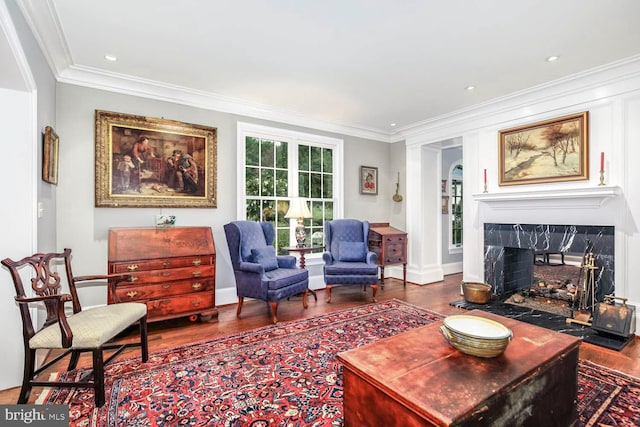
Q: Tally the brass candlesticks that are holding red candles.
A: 2